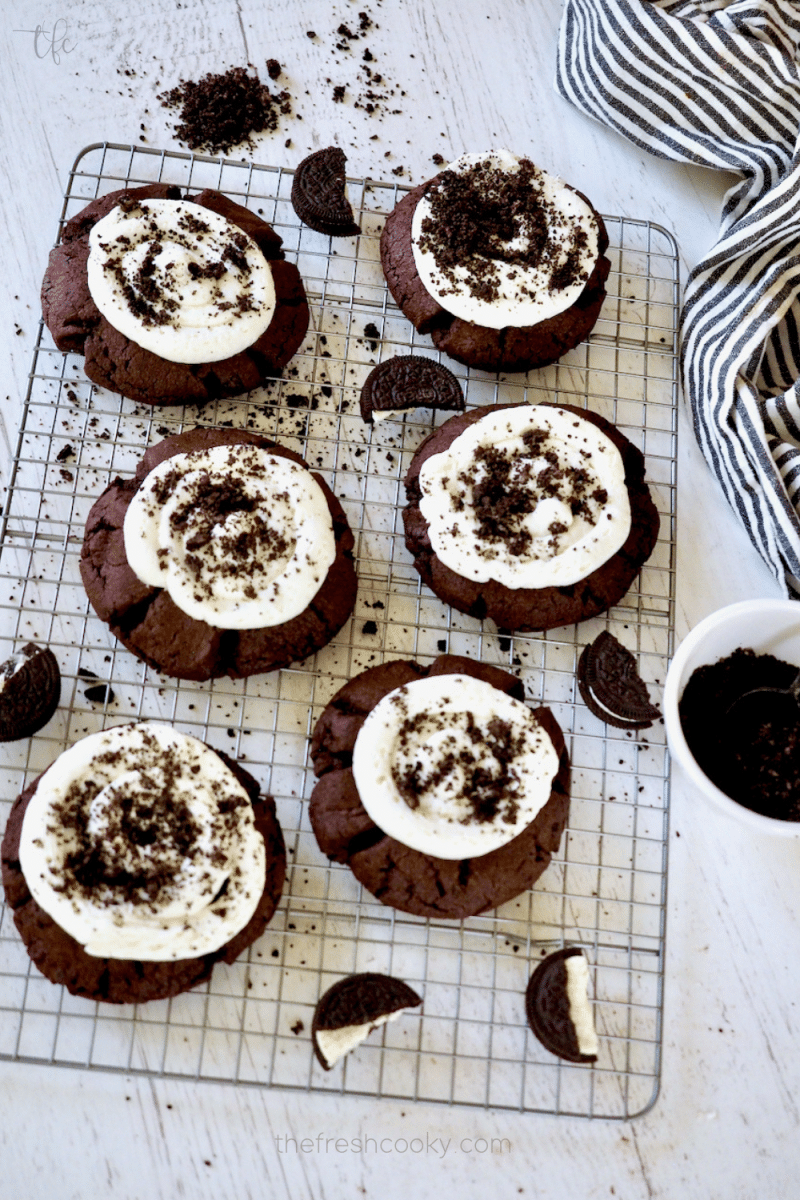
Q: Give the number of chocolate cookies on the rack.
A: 6